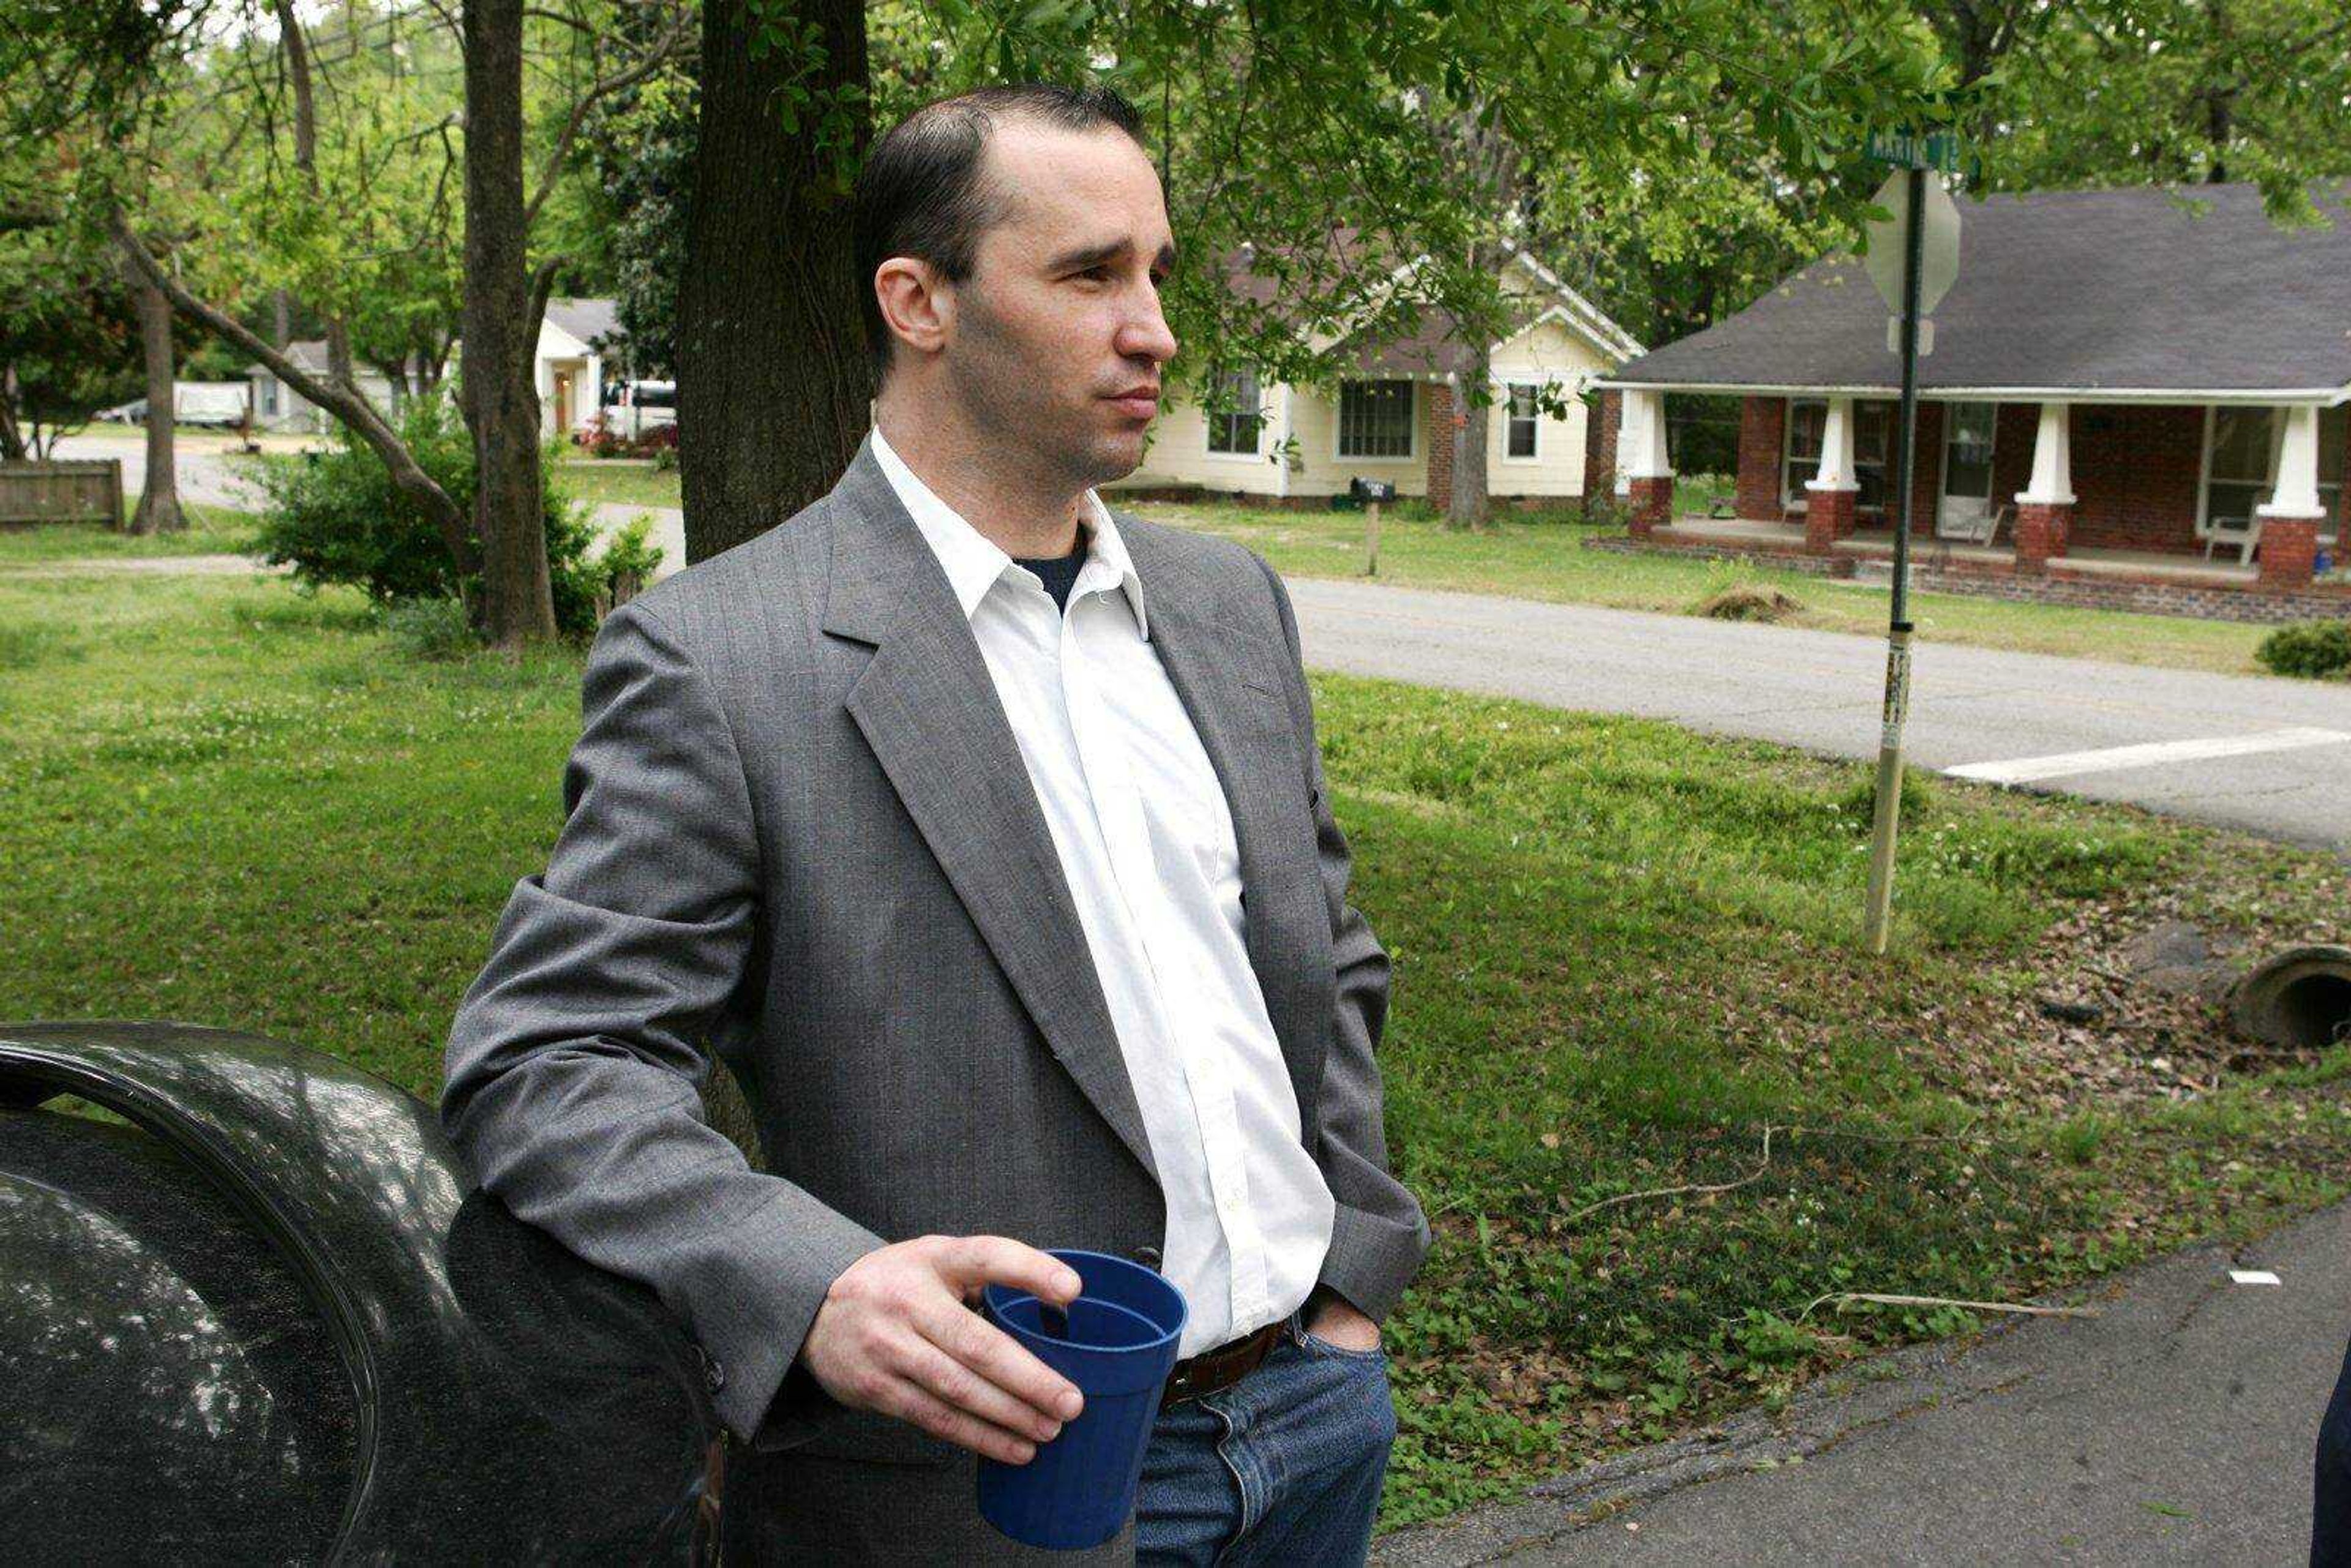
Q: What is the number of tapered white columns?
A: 4